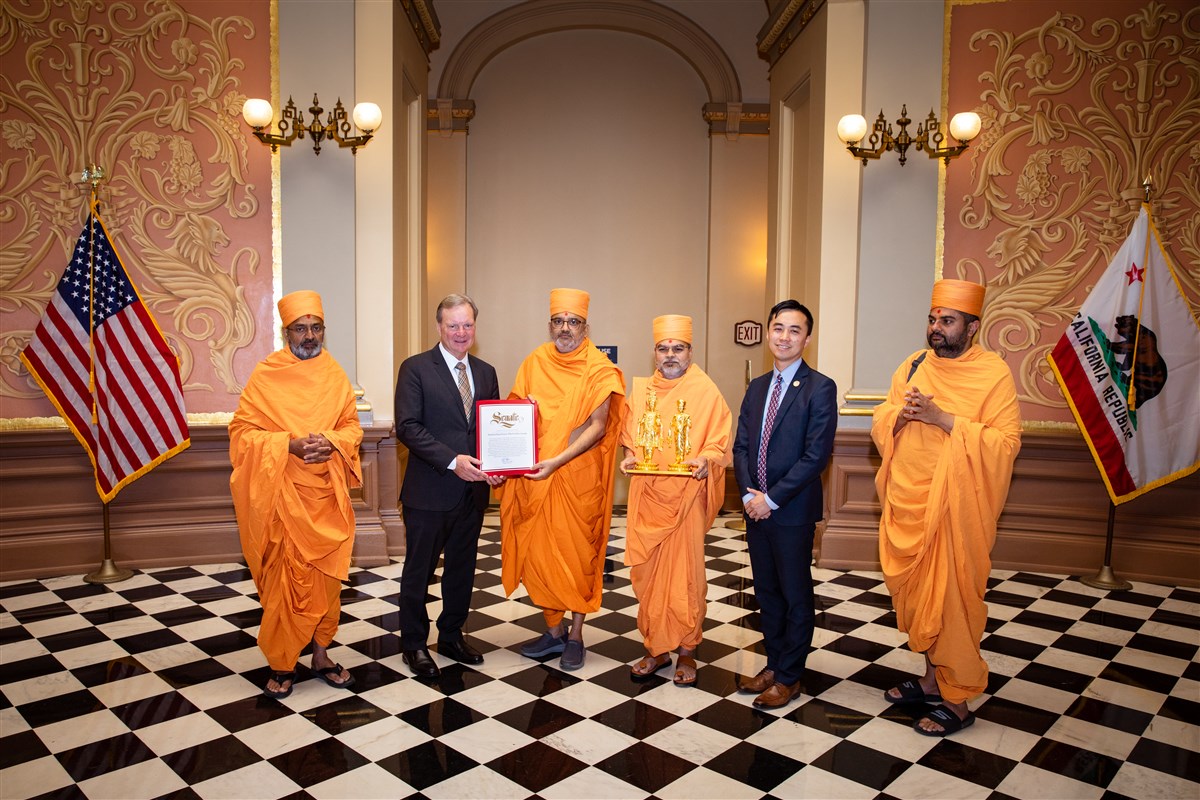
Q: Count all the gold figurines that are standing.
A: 2